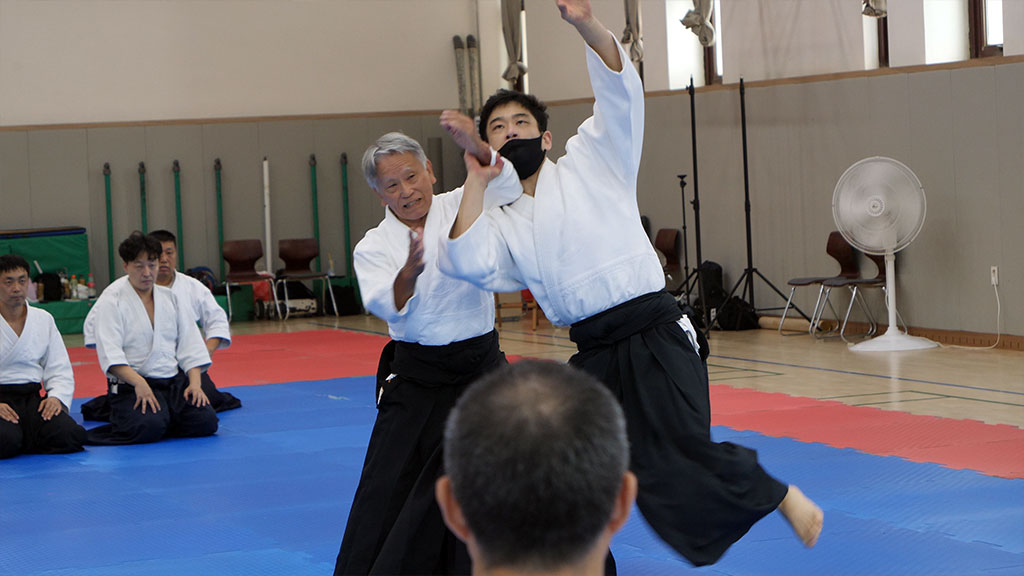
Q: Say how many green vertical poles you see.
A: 6